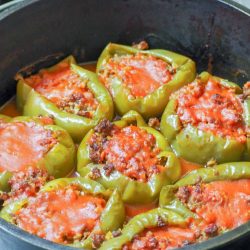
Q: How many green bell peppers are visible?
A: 8